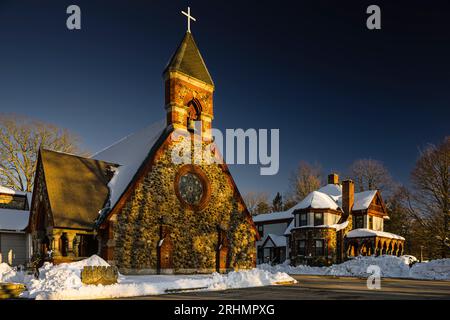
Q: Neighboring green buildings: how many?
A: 0